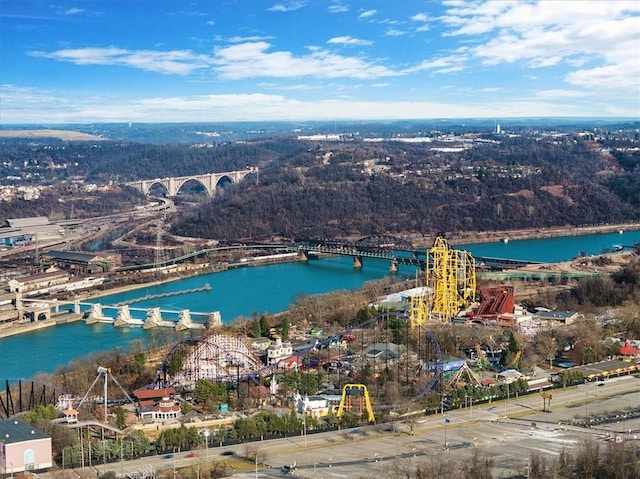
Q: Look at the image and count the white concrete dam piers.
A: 5